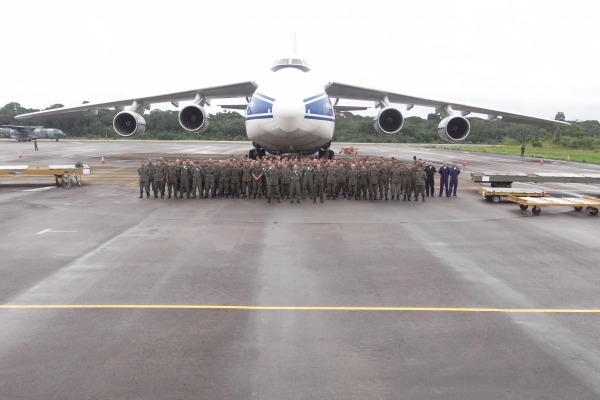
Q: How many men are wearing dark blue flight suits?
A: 3